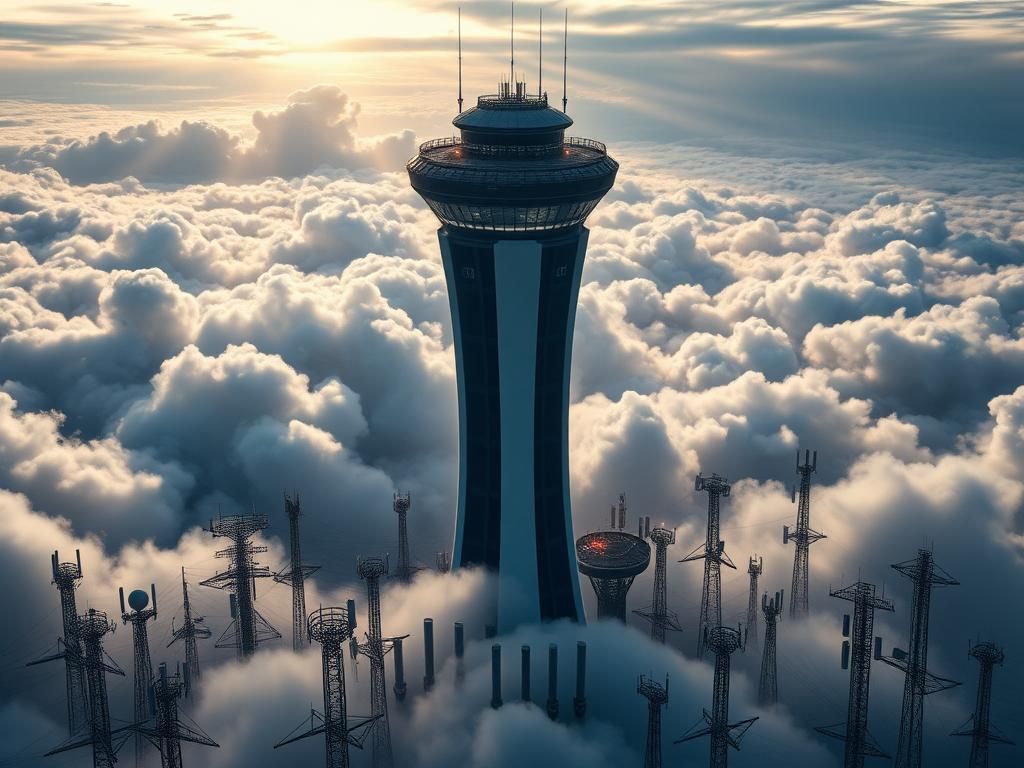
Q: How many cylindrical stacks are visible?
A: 7